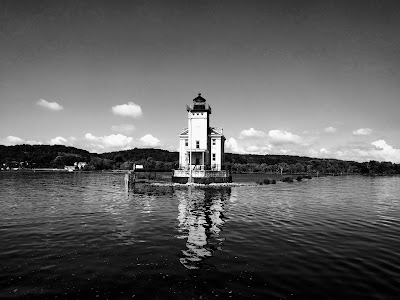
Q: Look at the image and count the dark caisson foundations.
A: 1